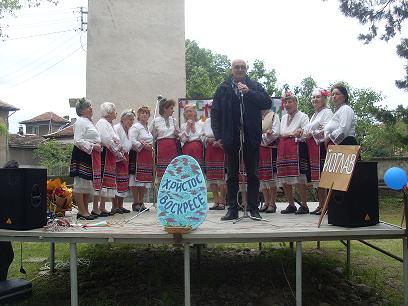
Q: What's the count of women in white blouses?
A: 11